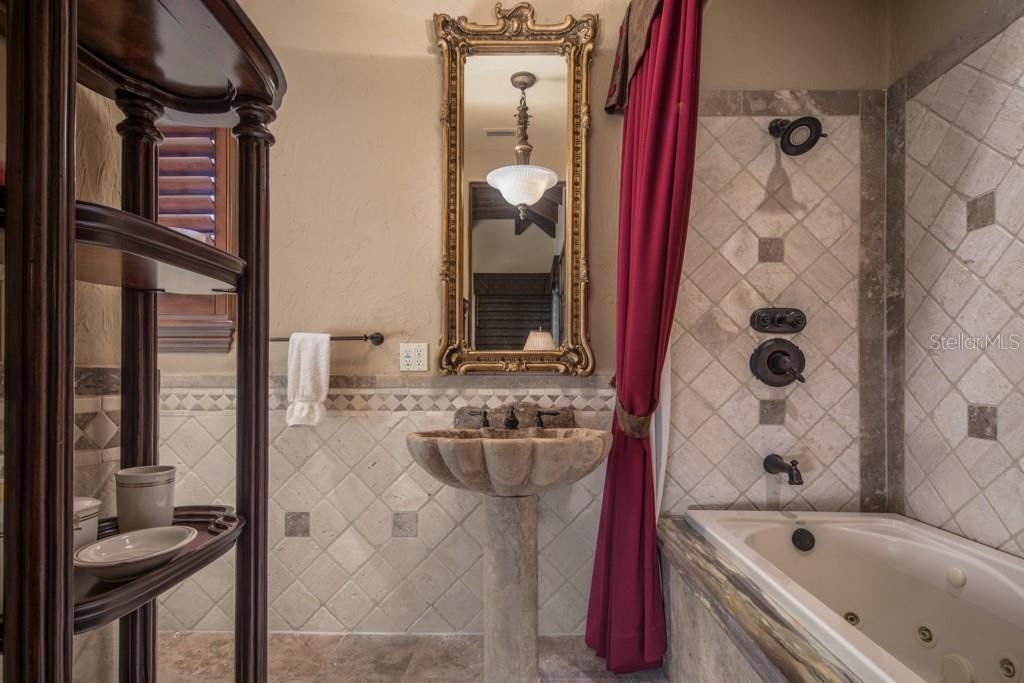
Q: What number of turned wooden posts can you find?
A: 3